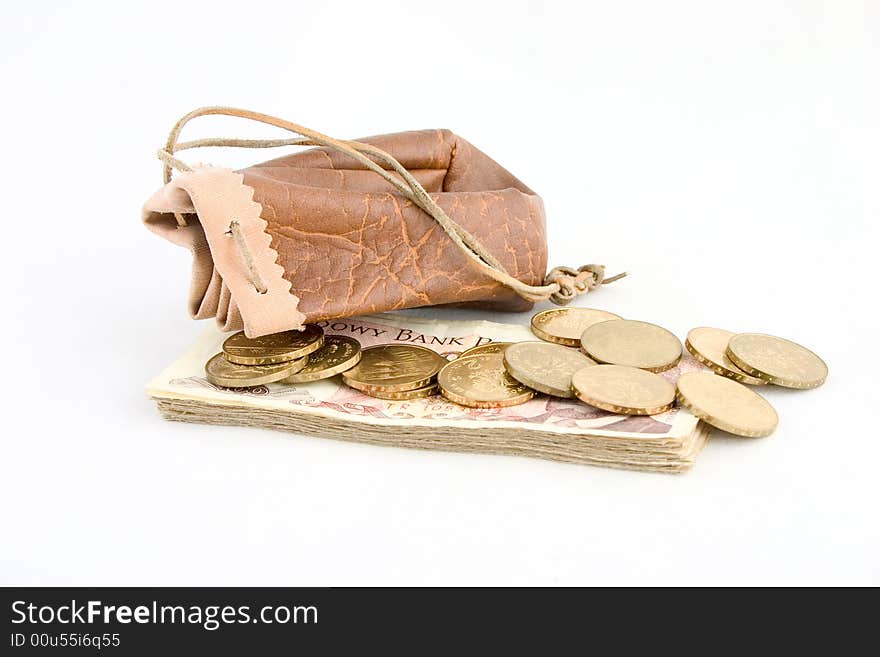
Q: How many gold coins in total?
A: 14